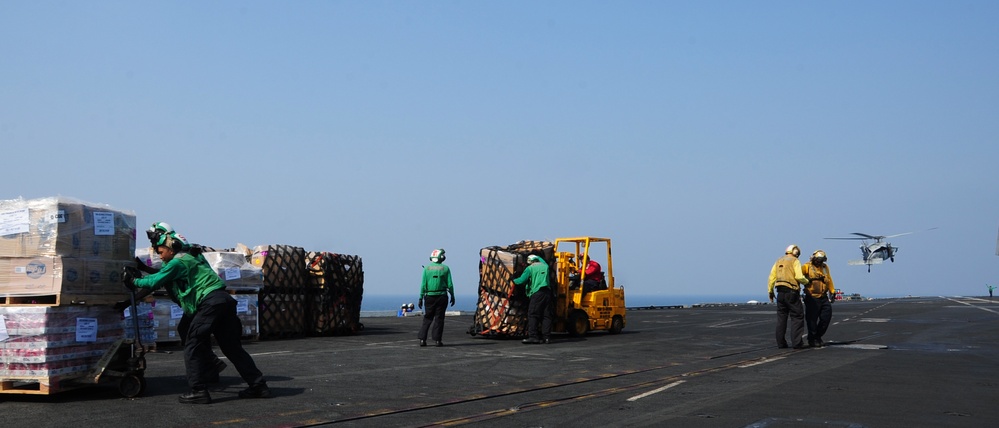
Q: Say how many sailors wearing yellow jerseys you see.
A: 2